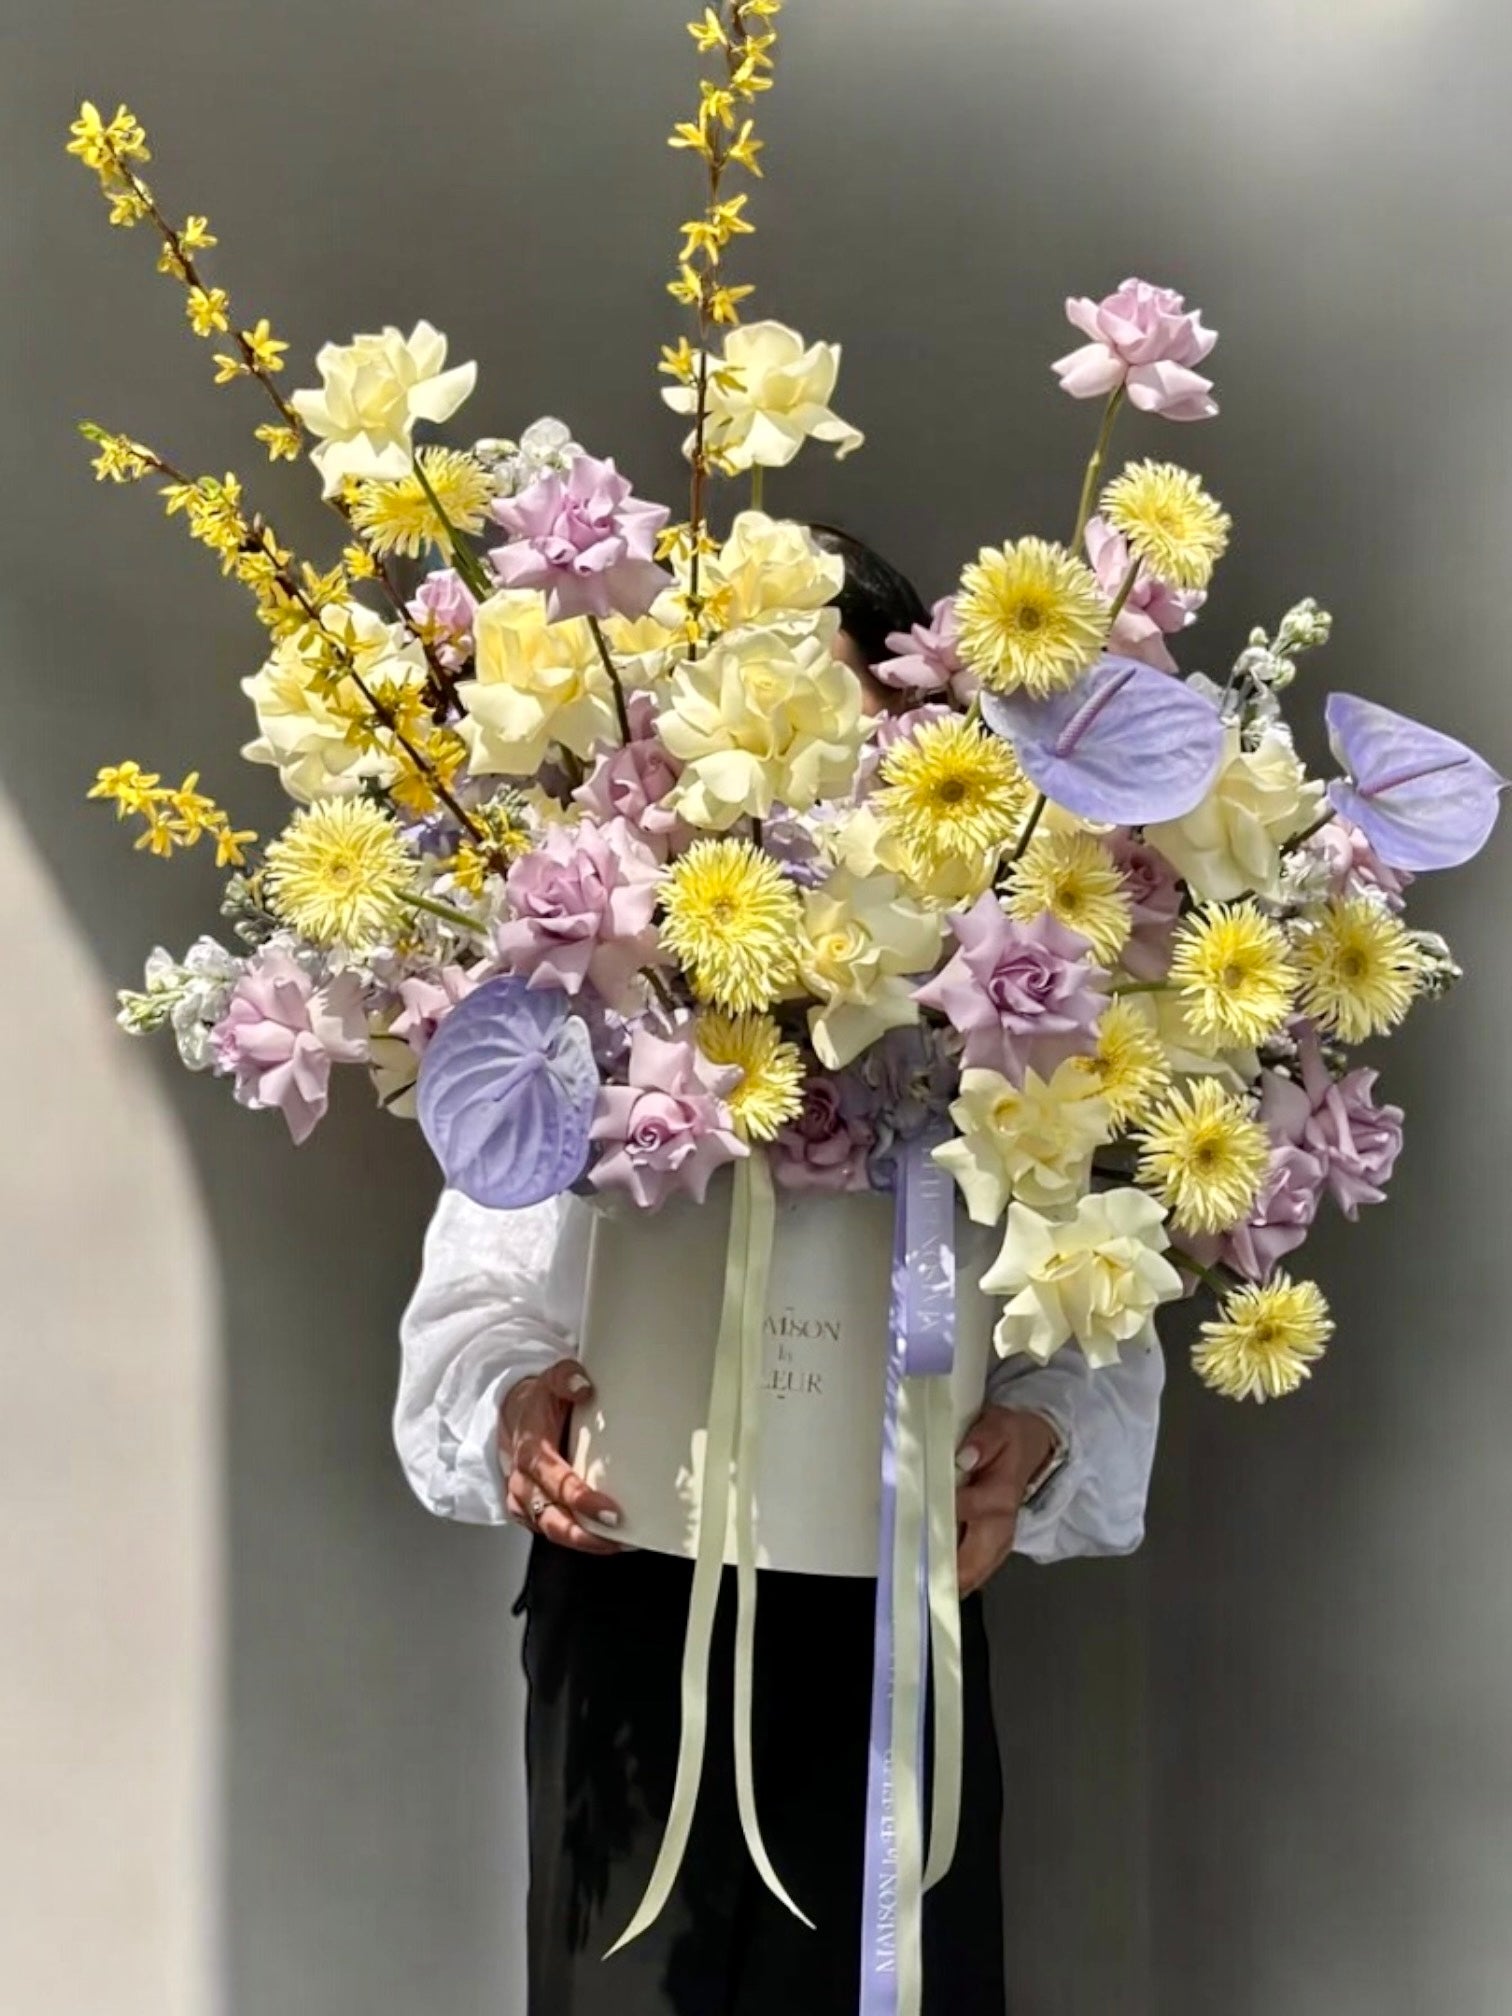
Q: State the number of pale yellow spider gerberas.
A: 13